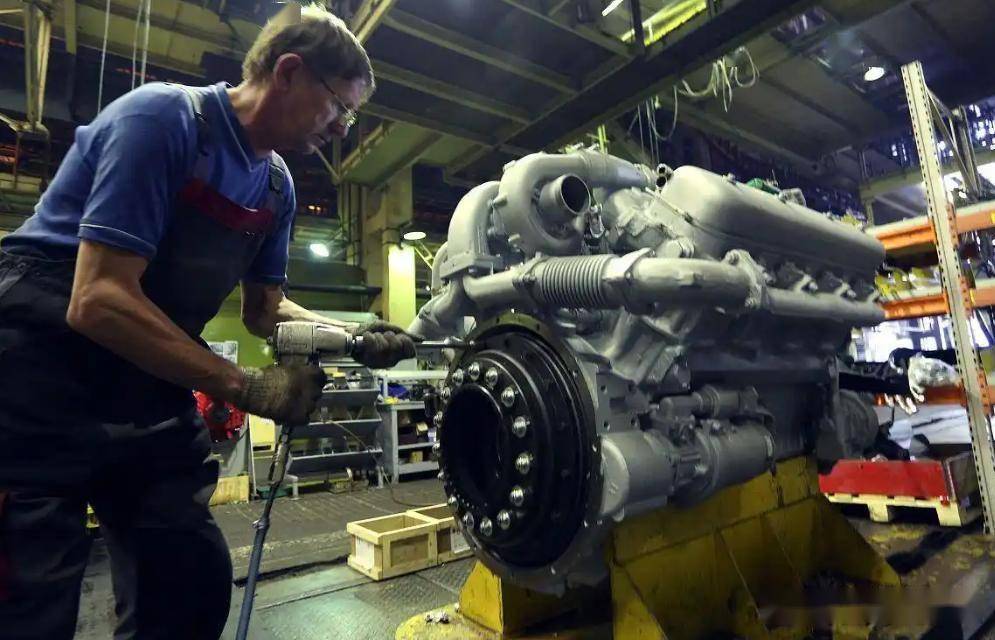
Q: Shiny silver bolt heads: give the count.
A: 15